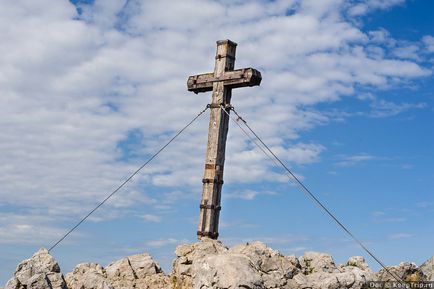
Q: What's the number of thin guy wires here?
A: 3